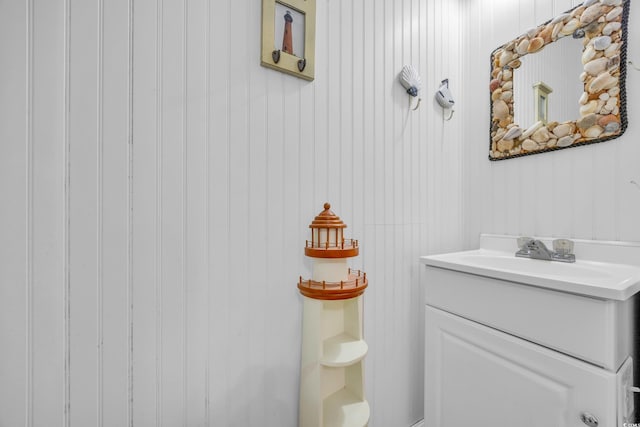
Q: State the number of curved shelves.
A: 2